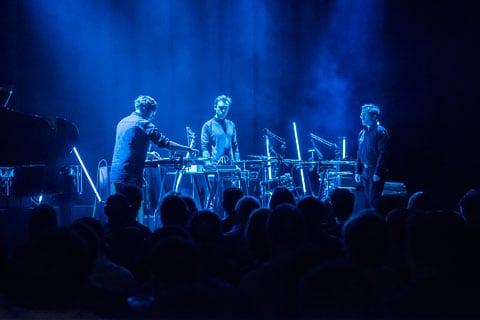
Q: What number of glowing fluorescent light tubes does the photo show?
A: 5